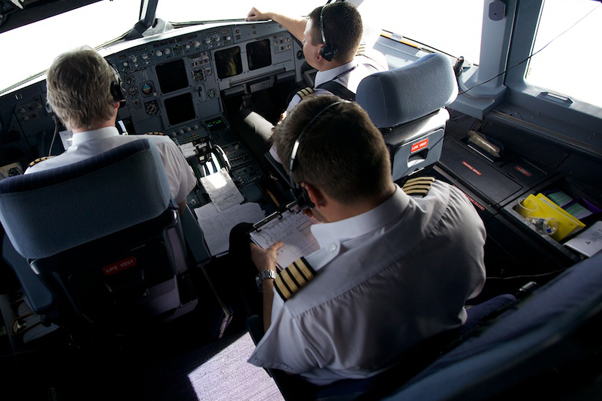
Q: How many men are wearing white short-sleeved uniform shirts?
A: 3